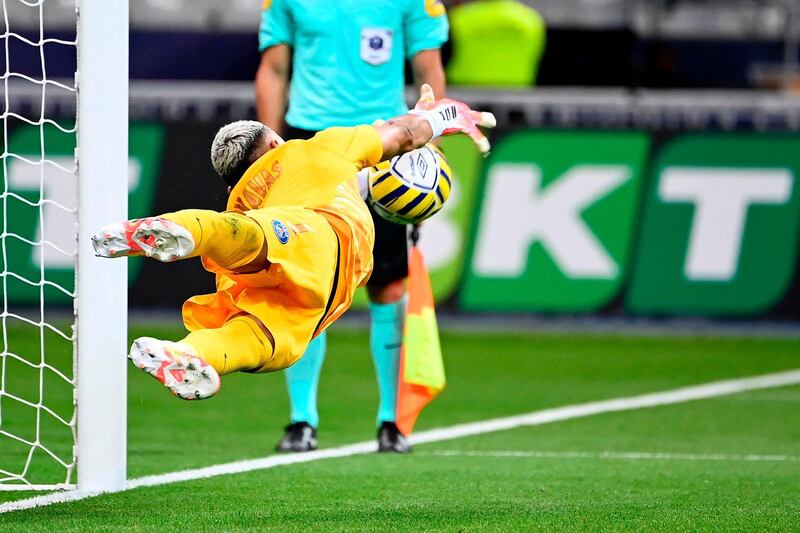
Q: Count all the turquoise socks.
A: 2